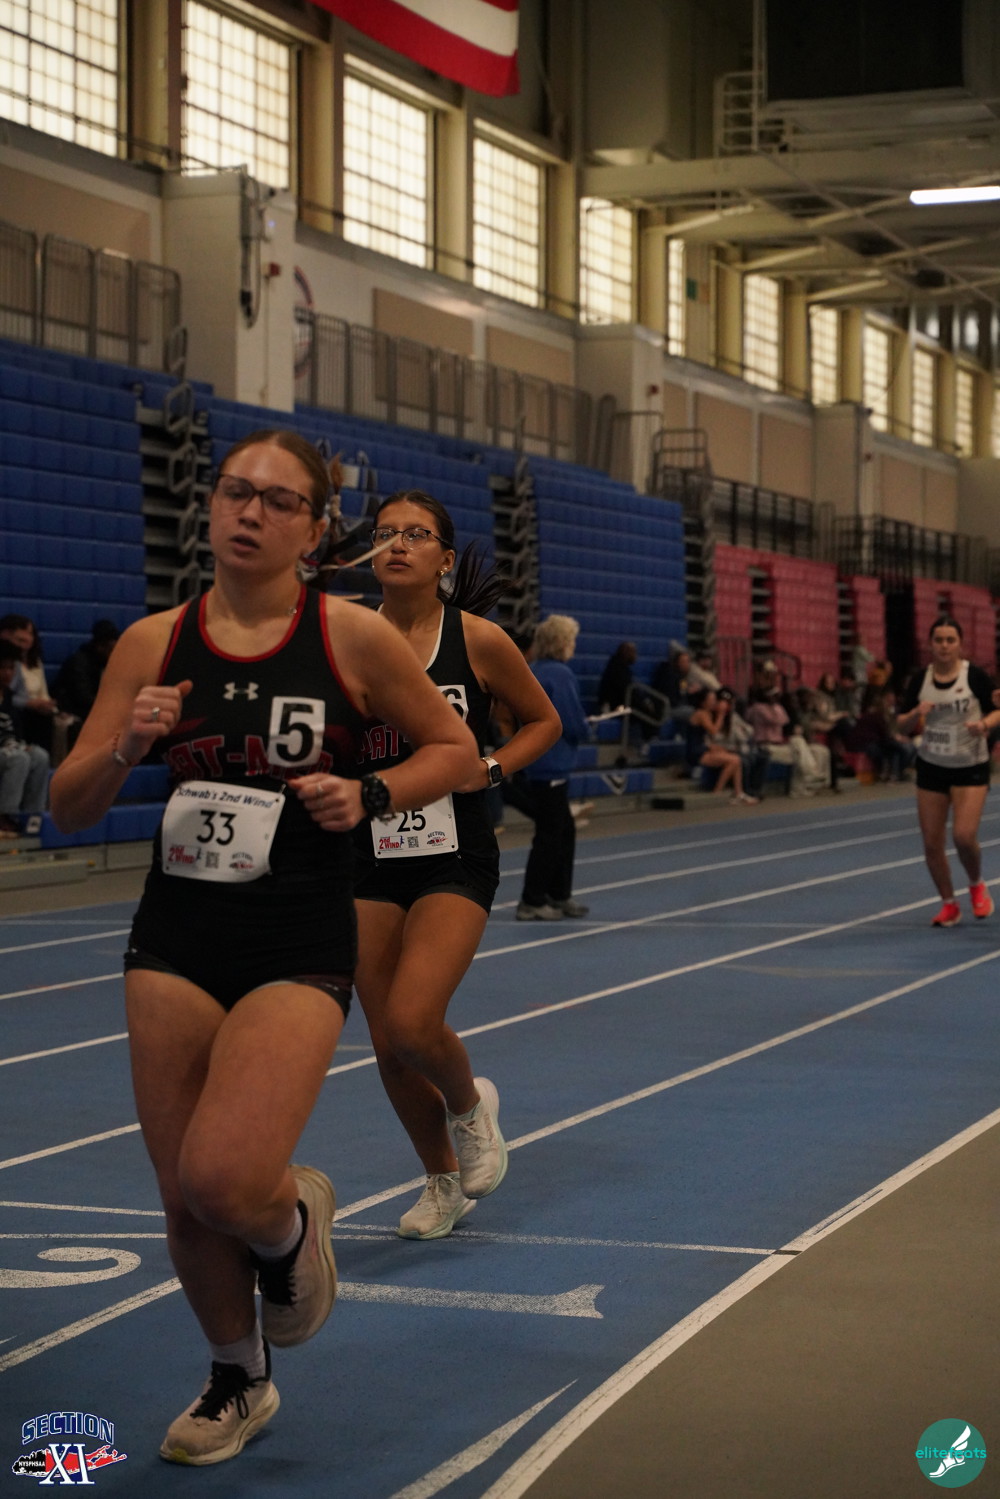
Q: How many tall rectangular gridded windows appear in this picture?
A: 12